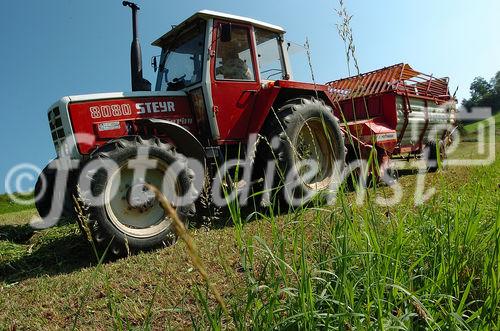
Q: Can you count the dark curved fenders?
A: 1